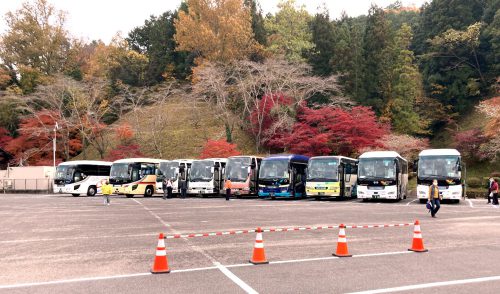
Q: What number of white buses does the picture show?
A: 5